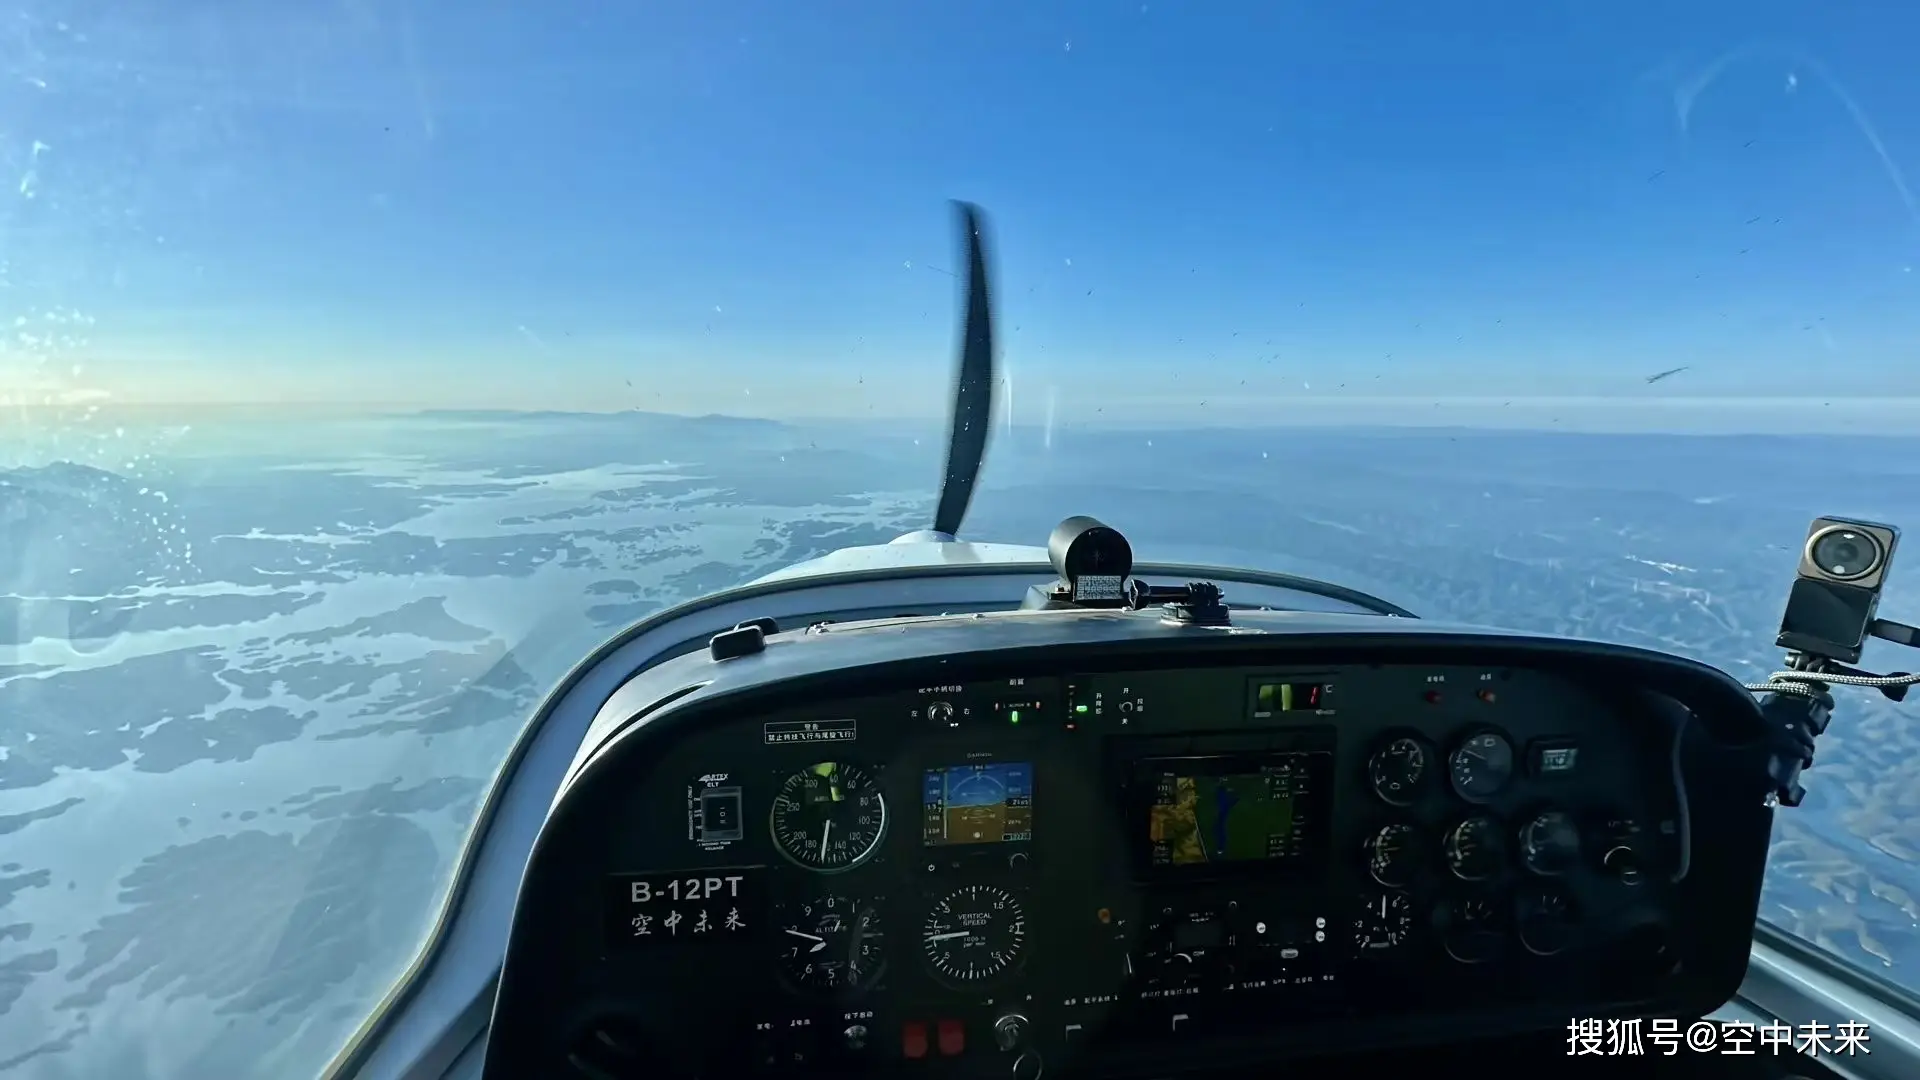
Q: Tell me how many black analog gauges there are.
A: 11